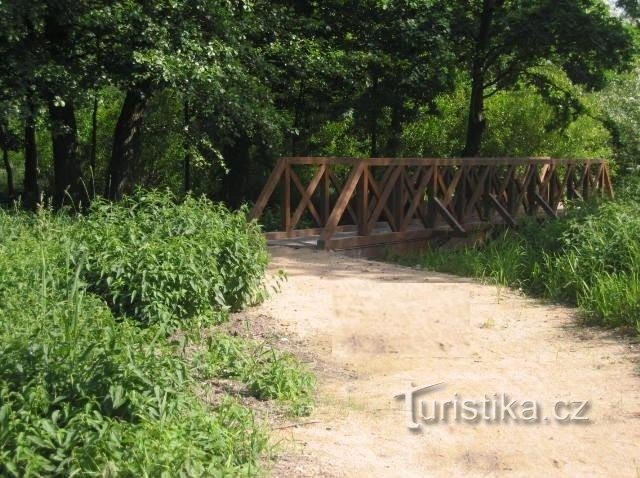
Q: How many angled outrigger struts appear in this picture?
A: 4